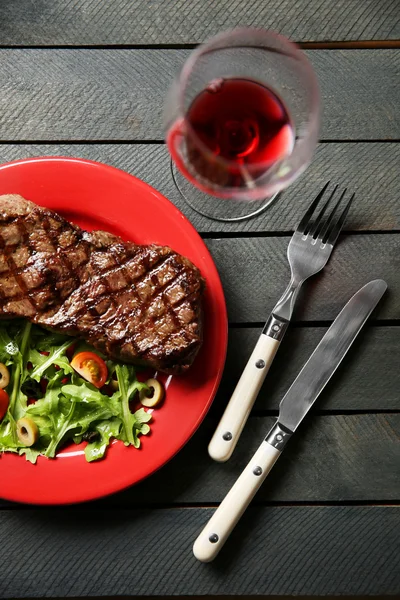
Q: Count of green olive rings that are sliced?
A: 3